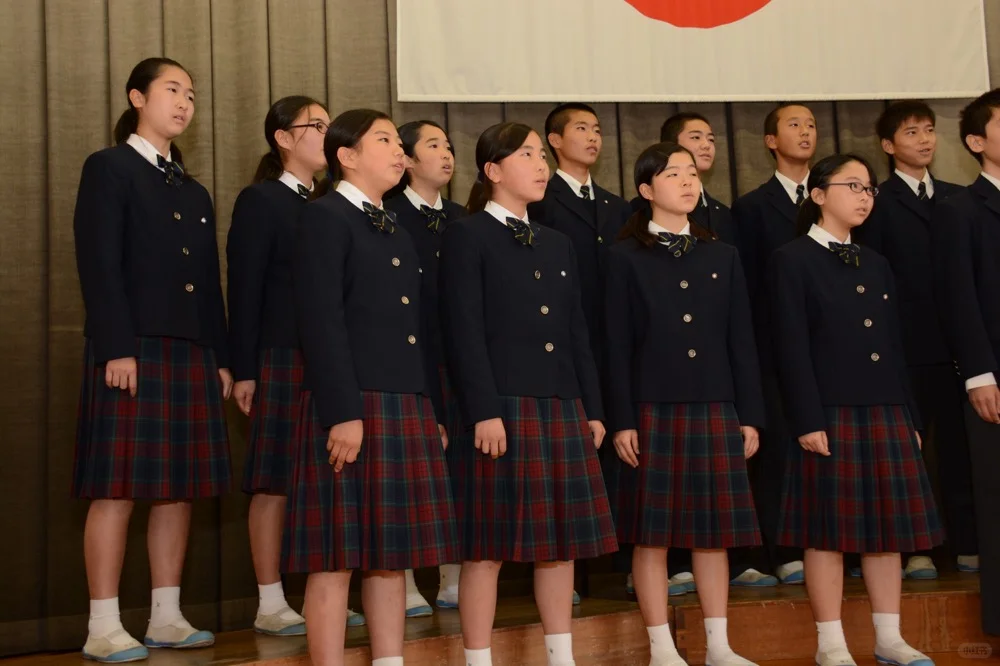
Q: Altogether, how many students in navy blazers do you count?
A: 12